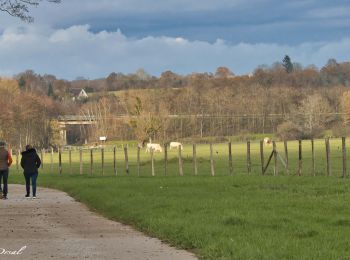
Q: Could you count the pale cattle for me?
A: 3